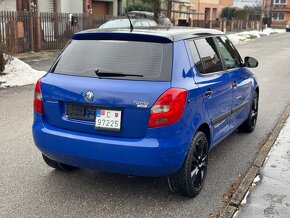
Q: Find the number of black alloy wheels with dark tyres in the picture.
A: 2